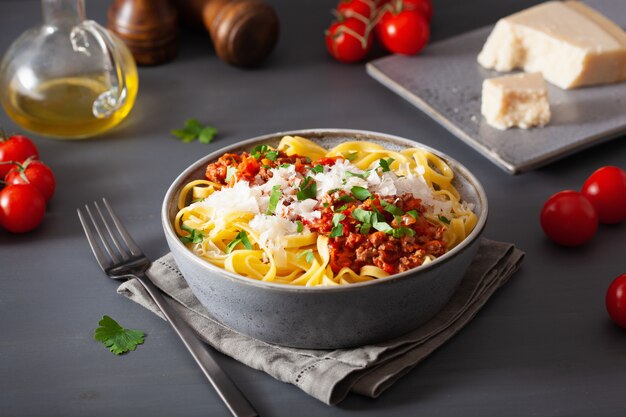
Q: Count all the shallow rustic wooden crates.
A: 0